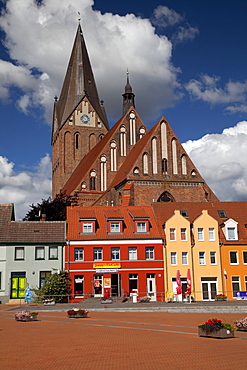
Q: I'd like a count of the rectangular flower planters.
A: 4